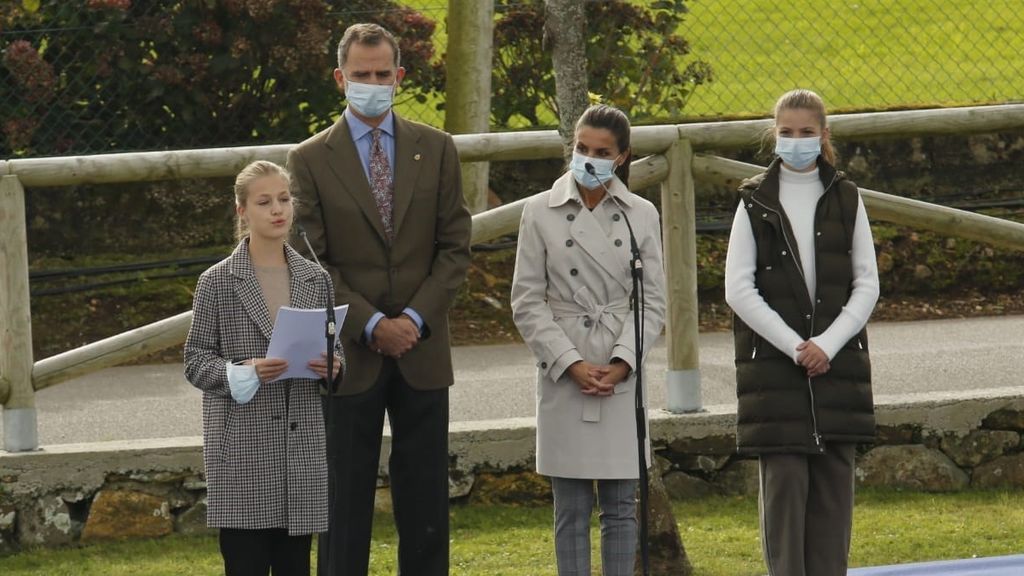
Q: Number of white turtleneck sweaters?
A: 1